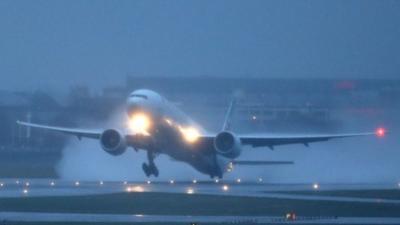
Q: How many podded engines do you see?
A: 2